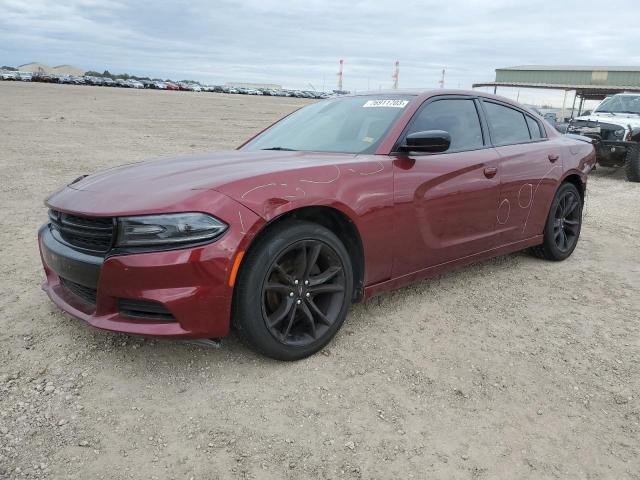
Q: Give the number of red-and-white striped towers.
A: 3